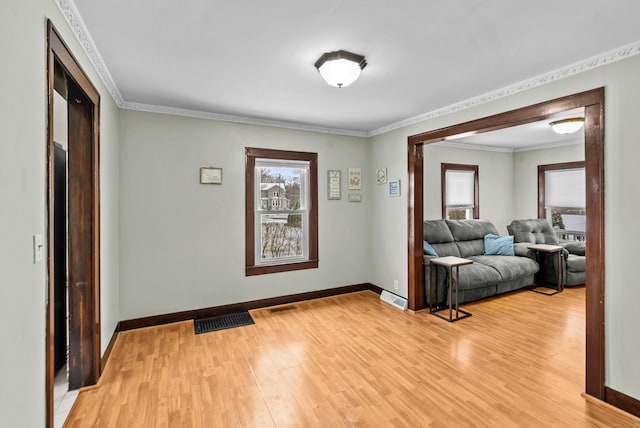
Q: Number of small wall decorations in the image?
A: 6